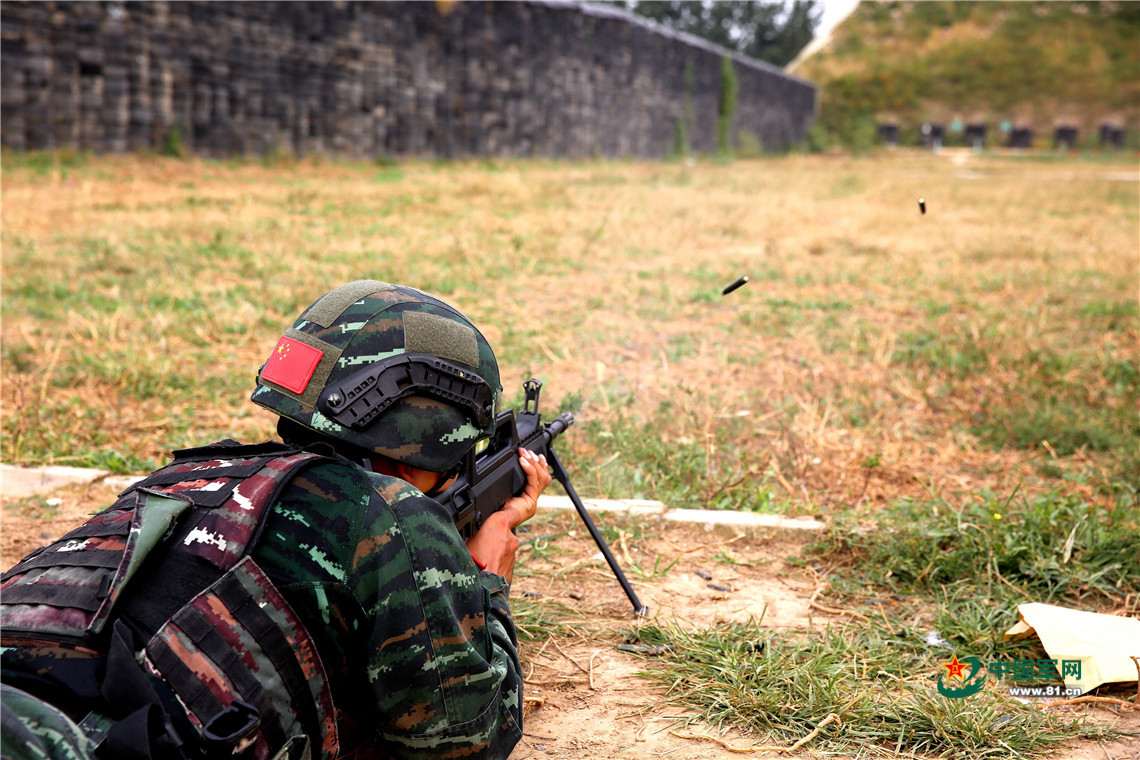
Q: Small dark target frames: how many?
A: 6